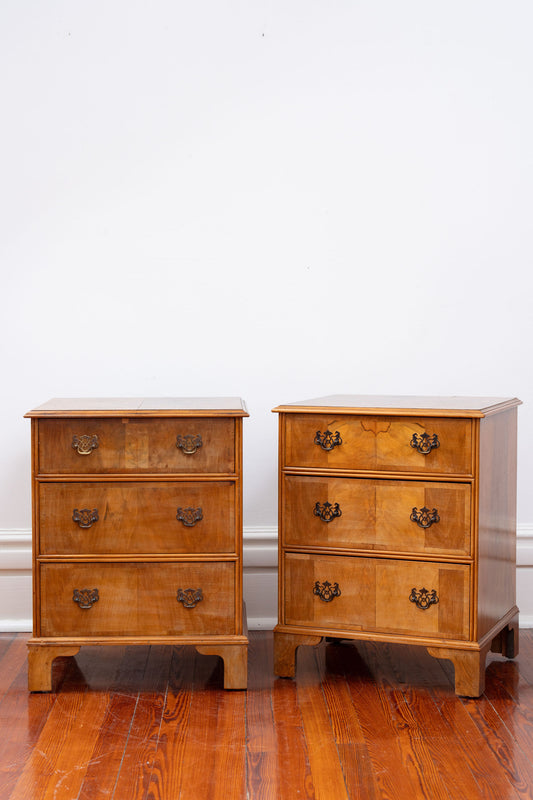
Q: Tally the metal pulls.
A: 12